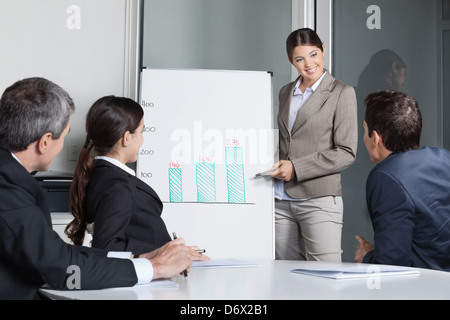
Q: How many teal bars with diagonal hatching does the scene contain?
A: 3